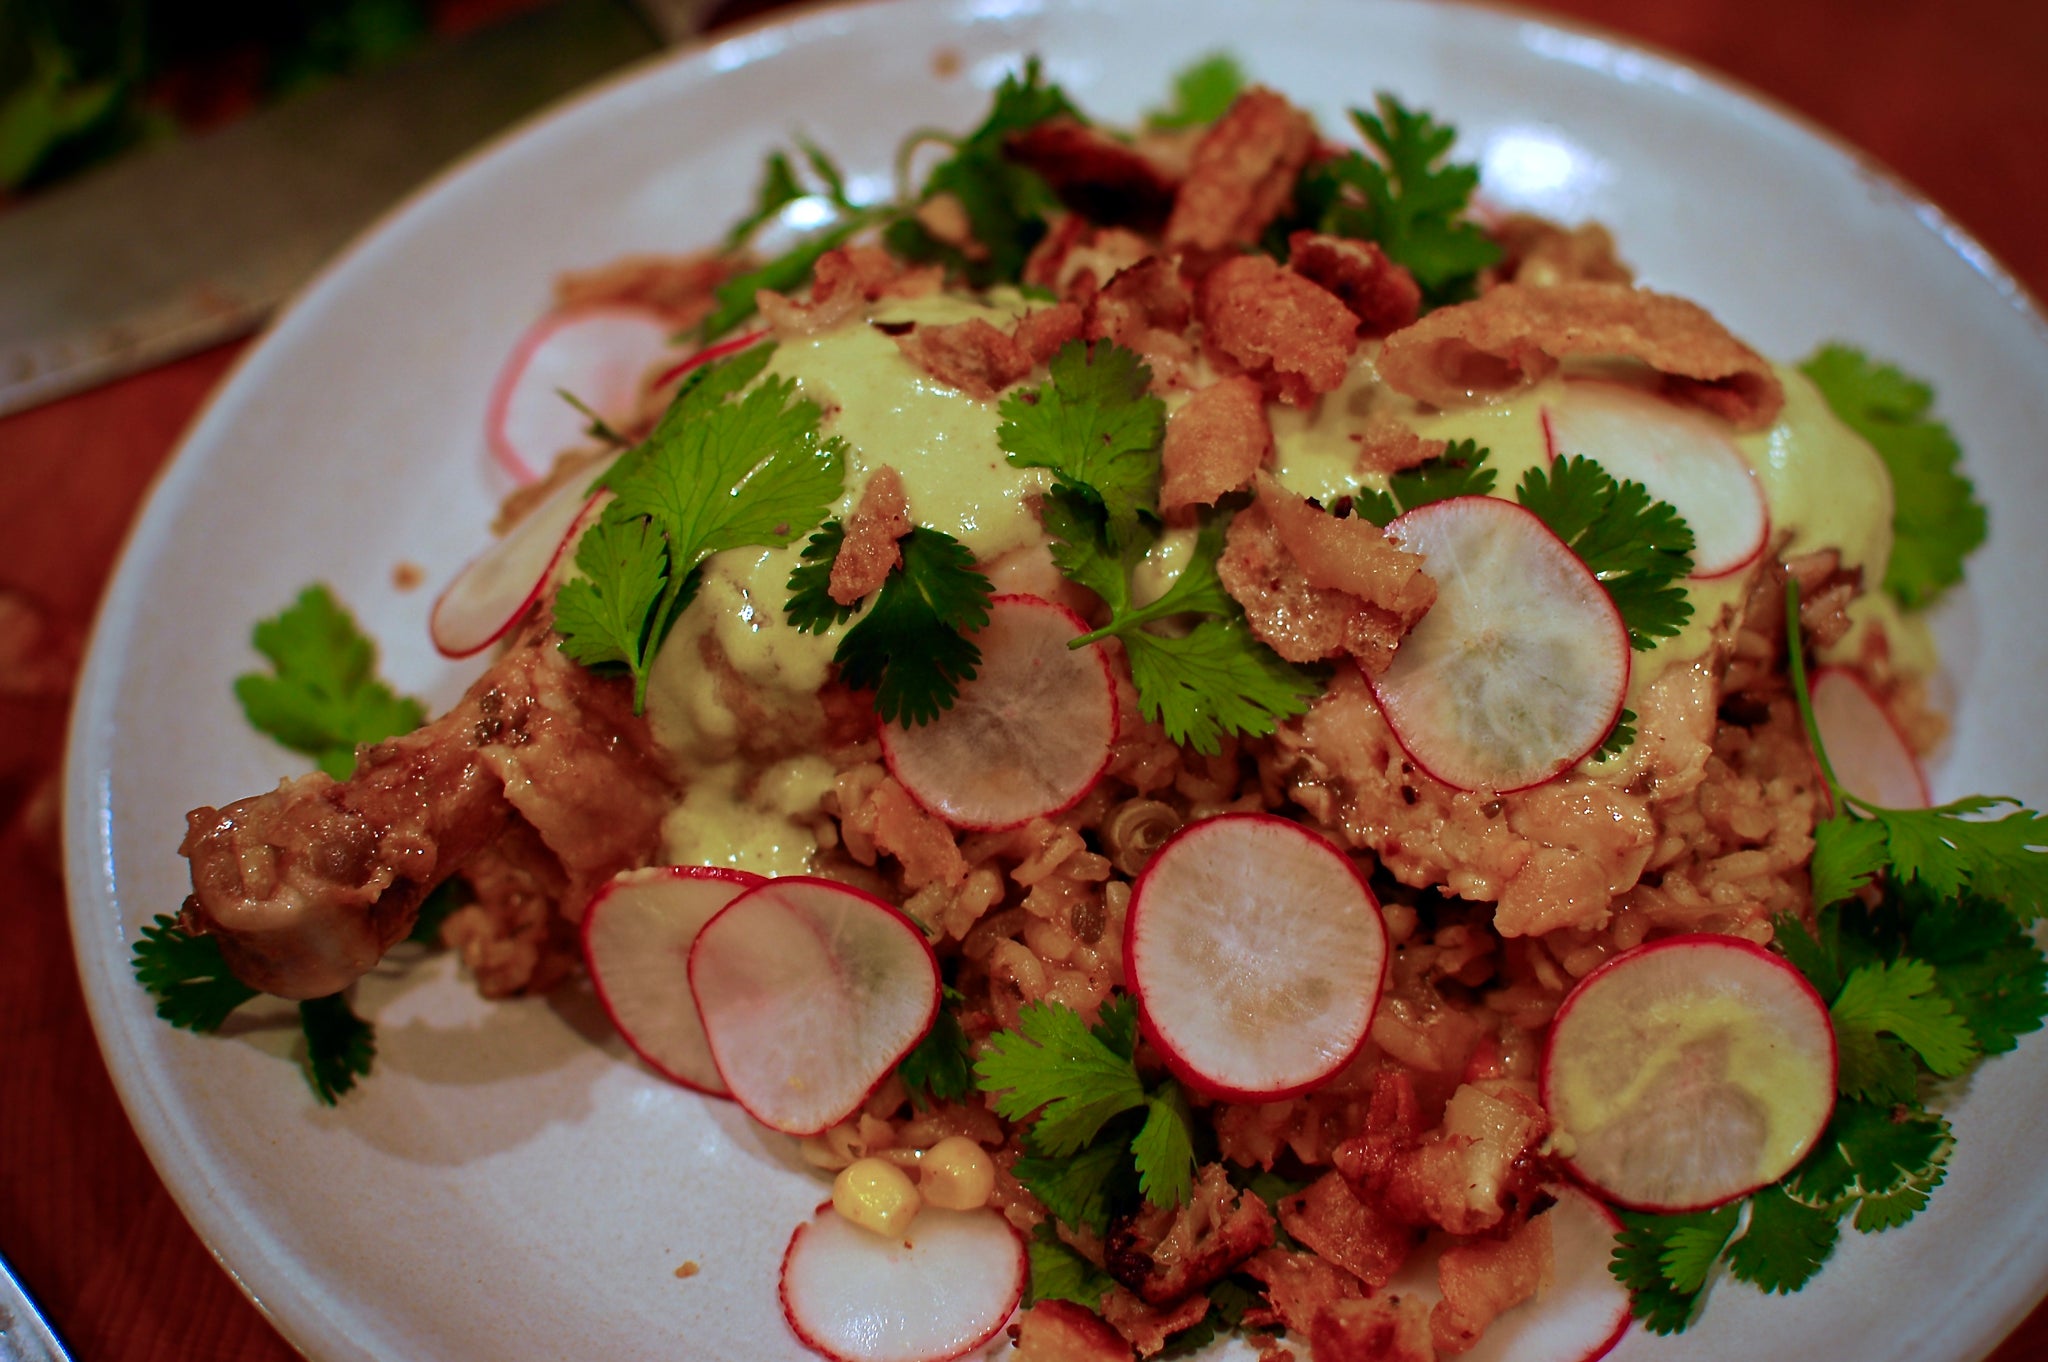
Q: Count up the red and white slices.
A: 12